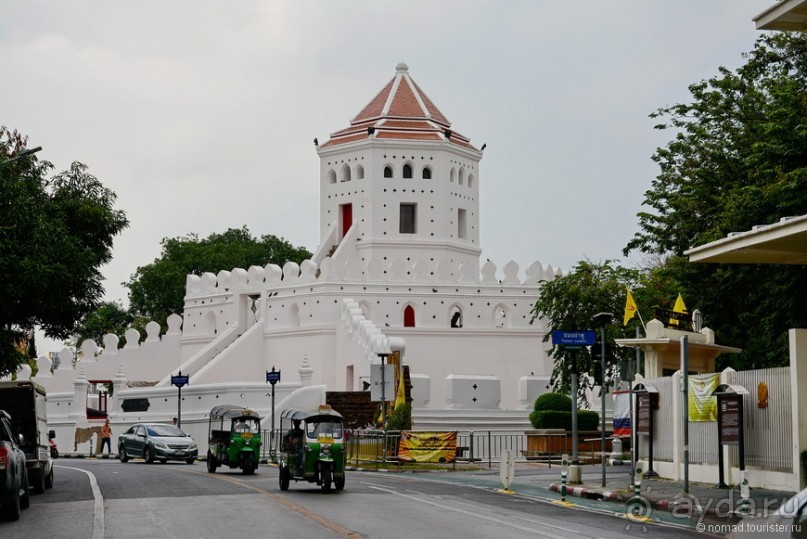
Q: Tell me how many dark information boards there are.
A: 2